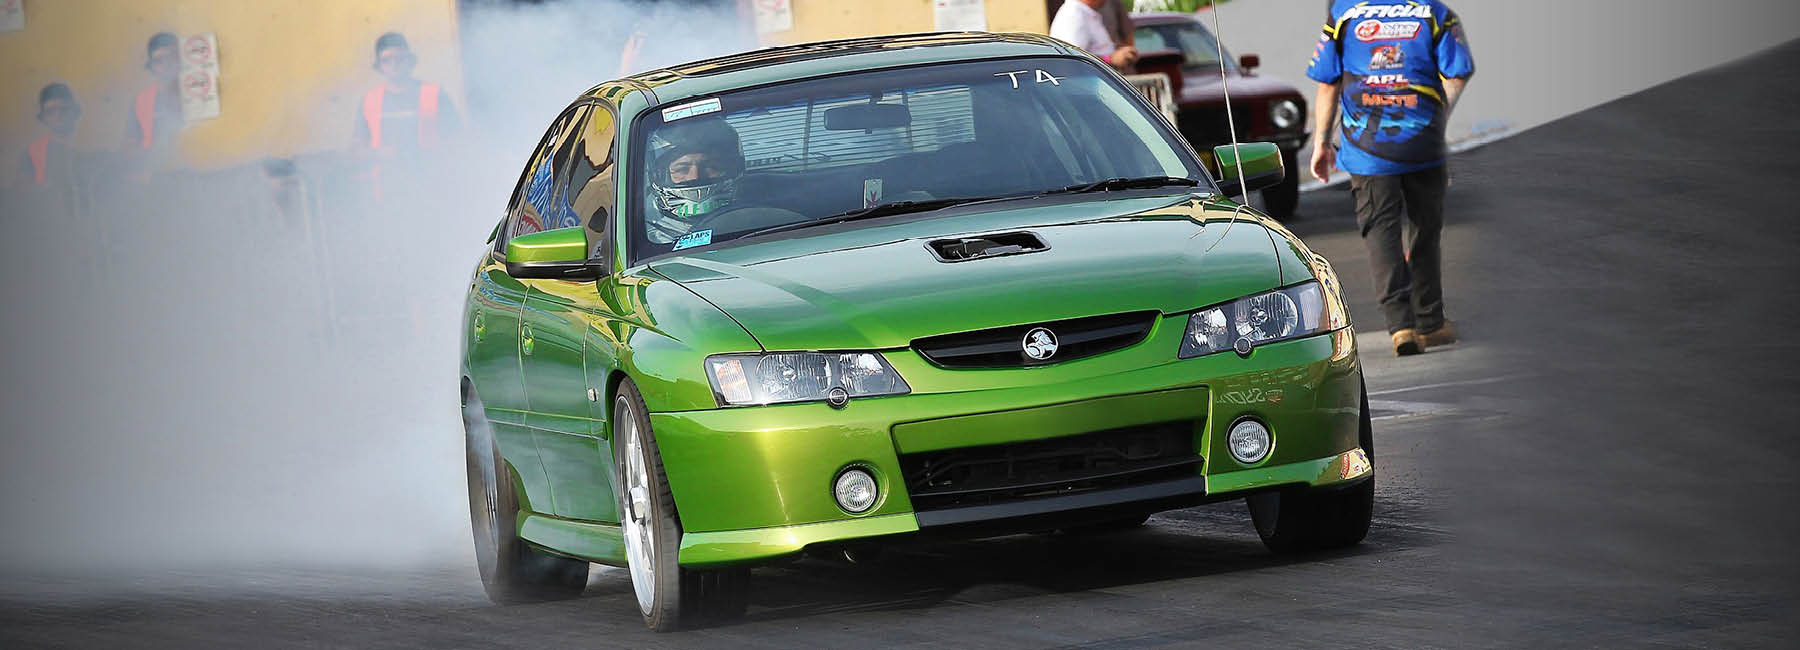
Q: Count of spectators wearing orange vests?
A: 3